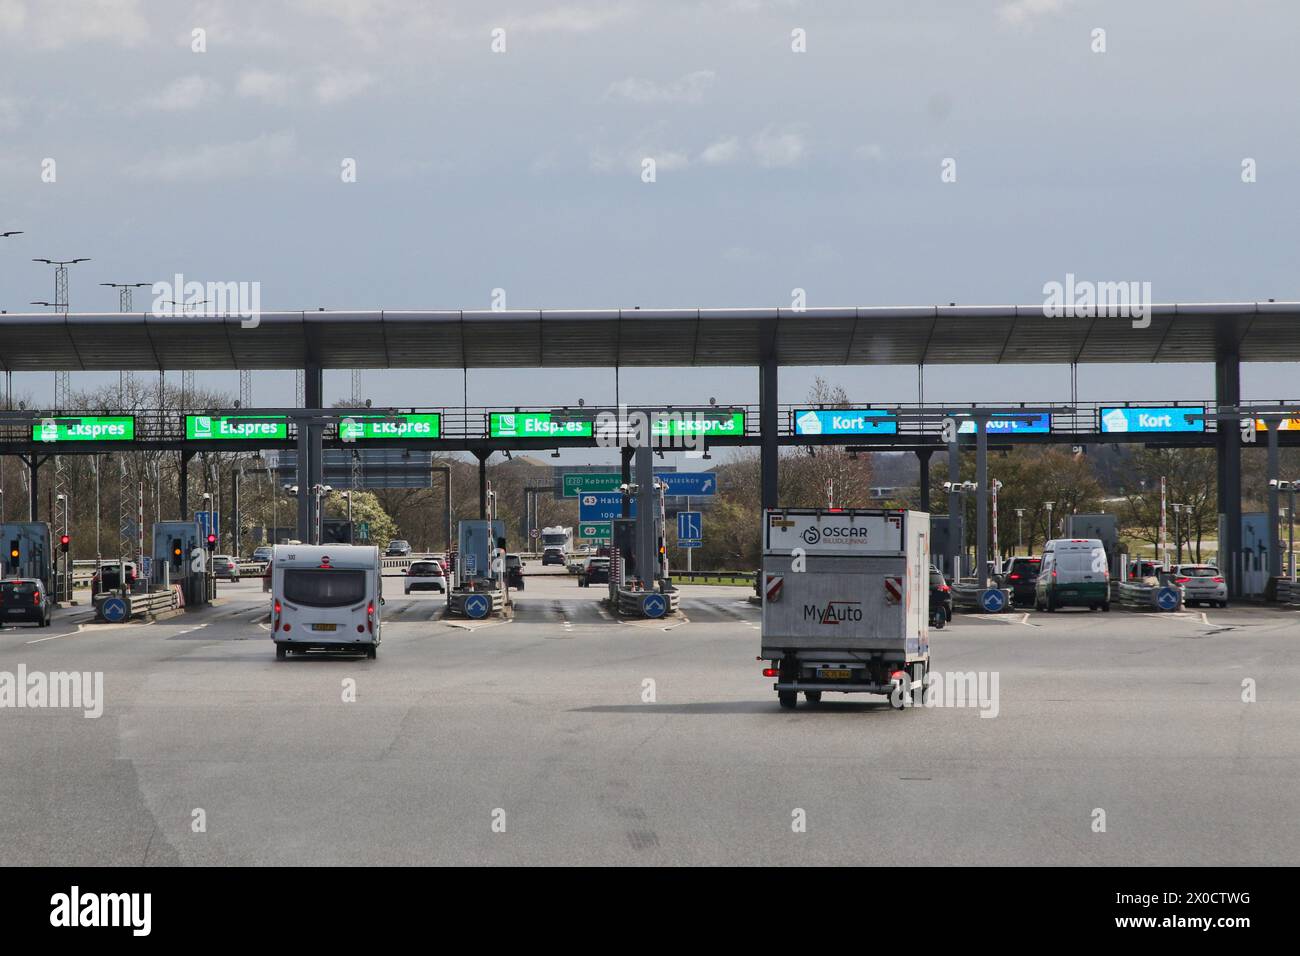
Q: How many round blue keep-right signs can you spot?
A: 5